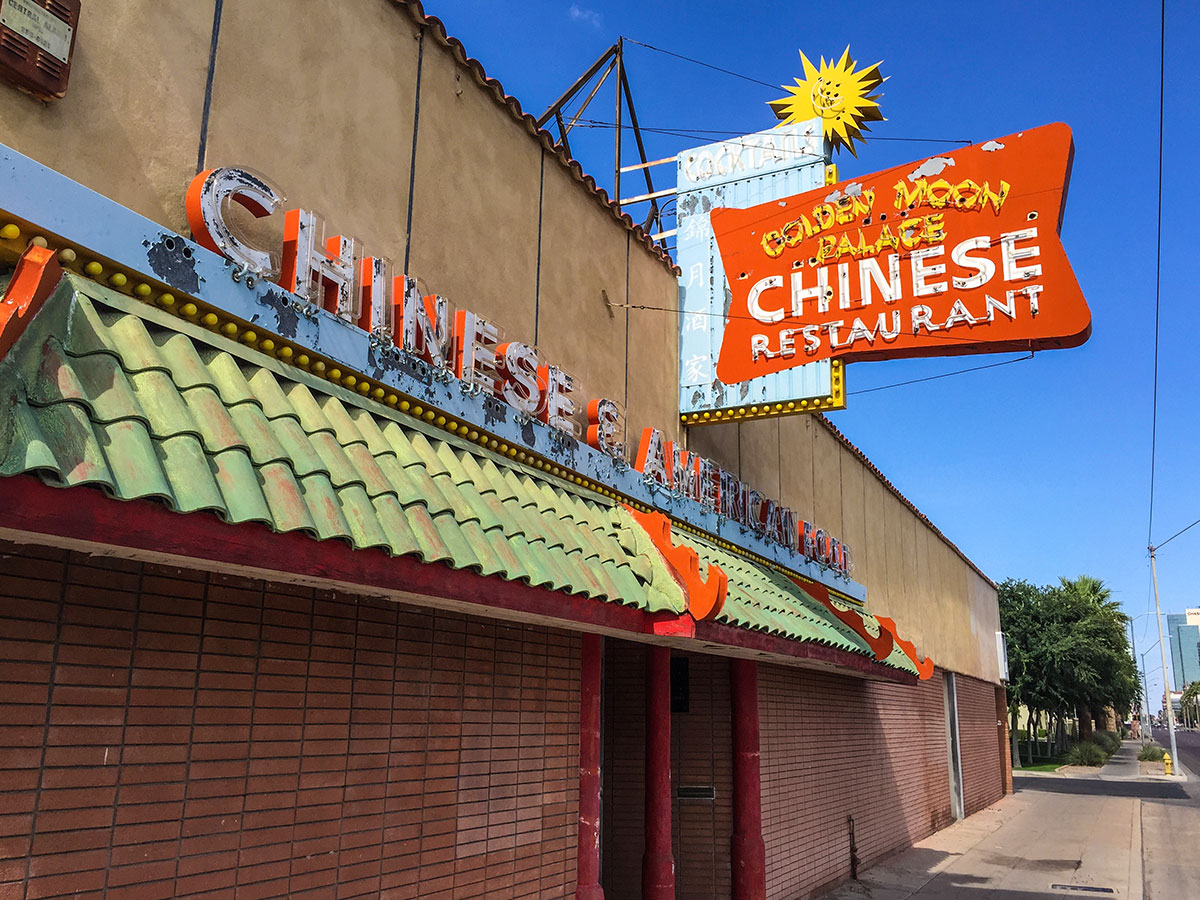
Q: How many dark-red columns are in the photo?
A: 3